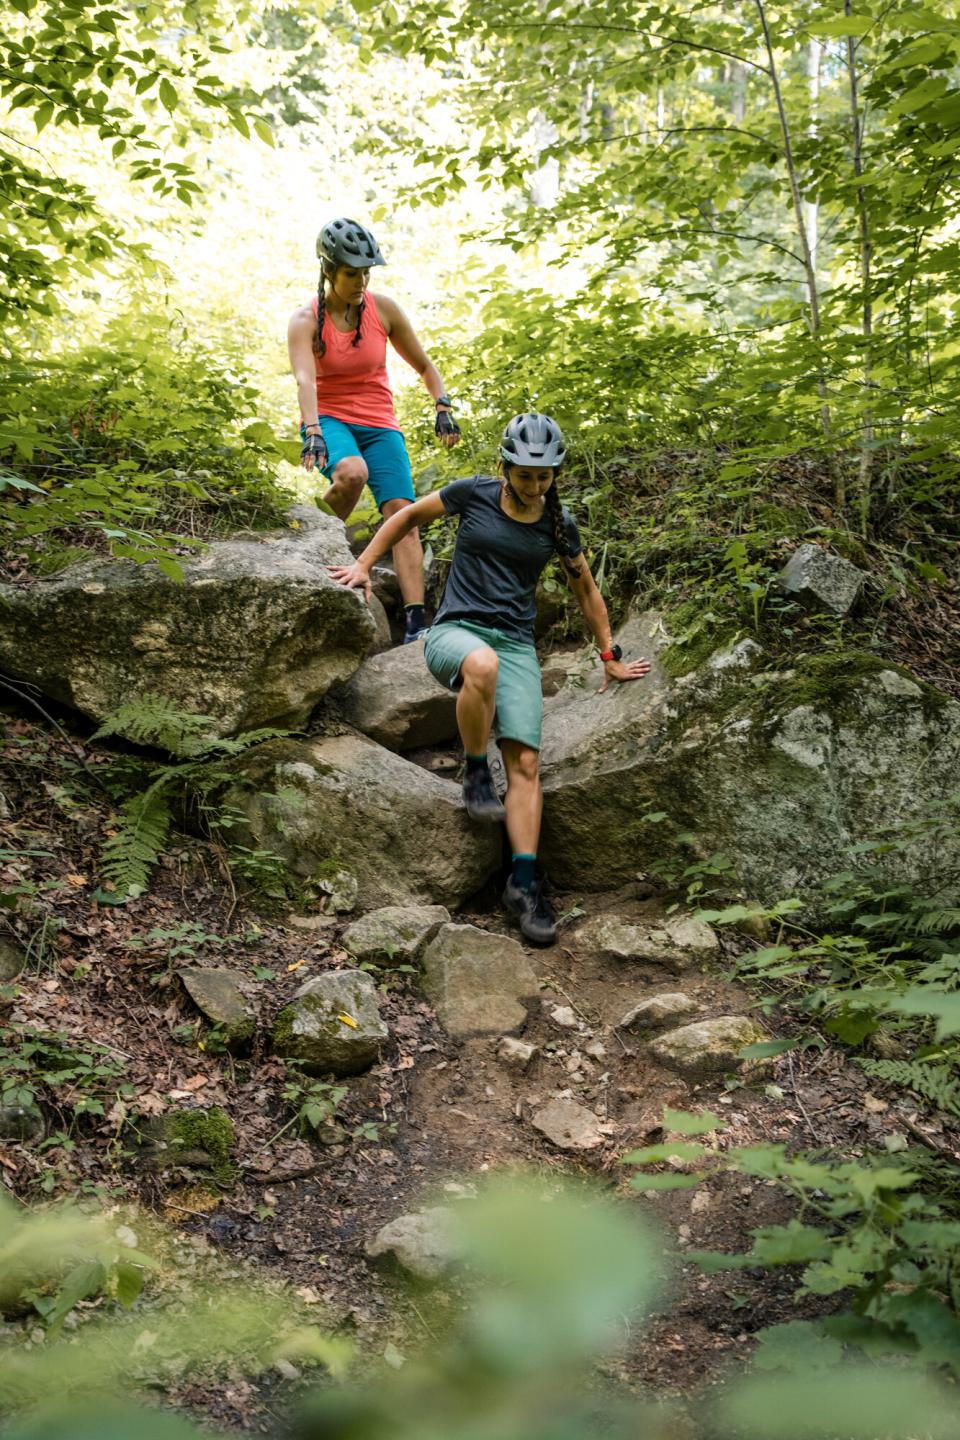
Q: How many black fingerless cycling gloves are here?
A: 2